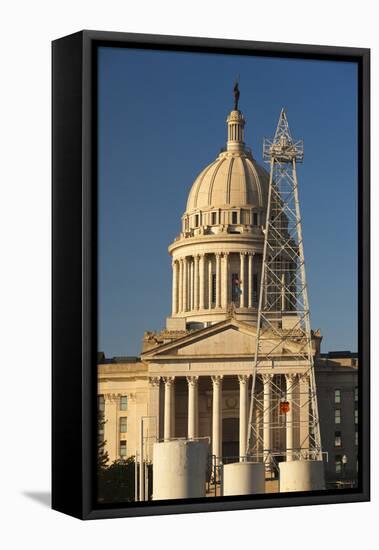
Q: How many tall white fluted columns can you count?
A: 6